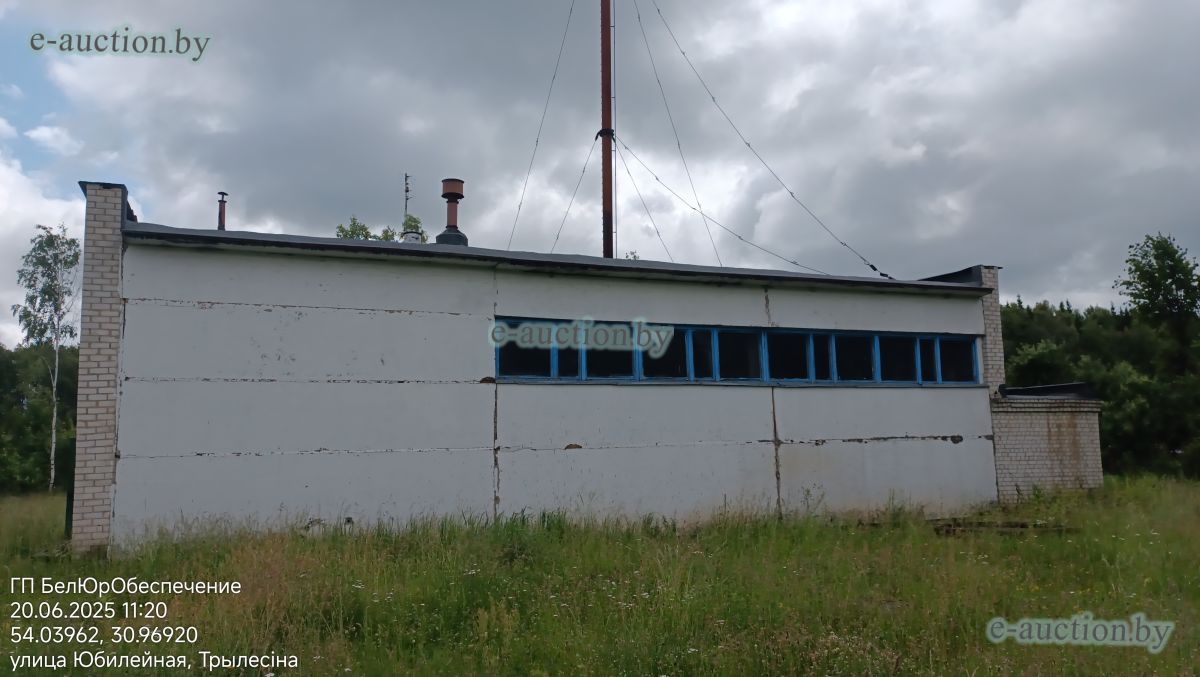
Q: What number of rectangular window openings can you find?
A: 12